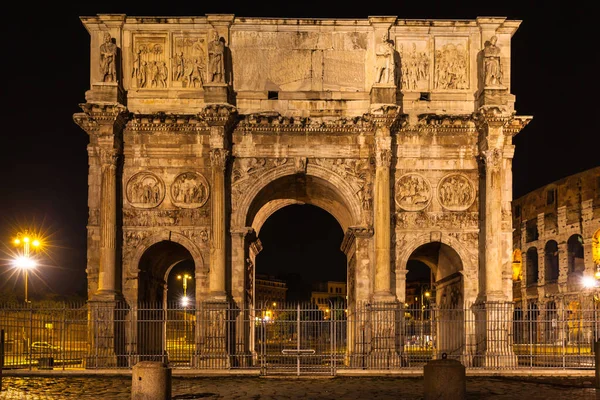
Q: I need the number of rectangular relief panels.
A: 4